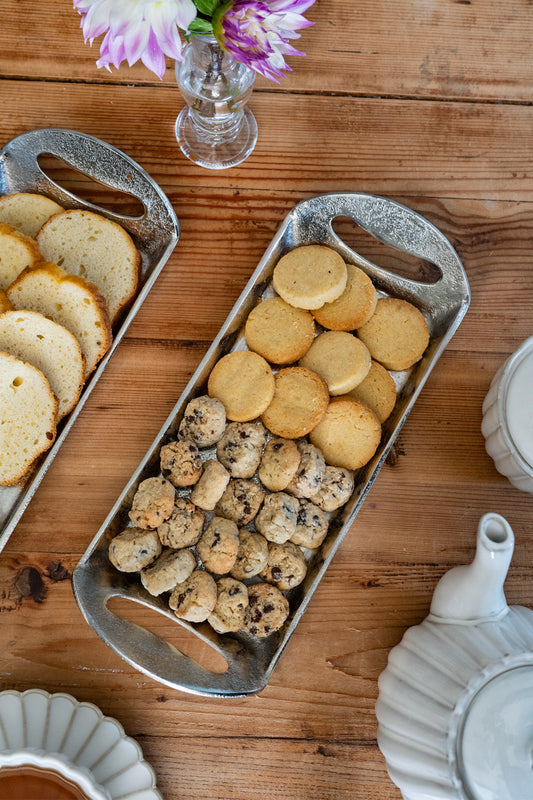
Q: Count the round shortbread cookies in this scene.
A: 9